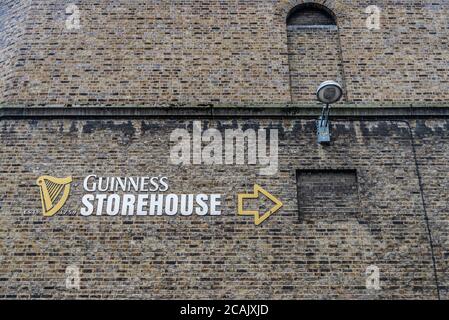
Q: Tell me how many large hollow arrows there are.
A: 1